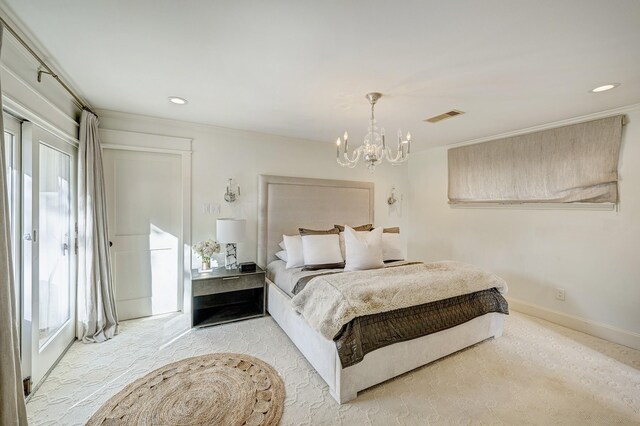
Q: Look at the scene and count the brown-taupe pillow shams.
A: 3